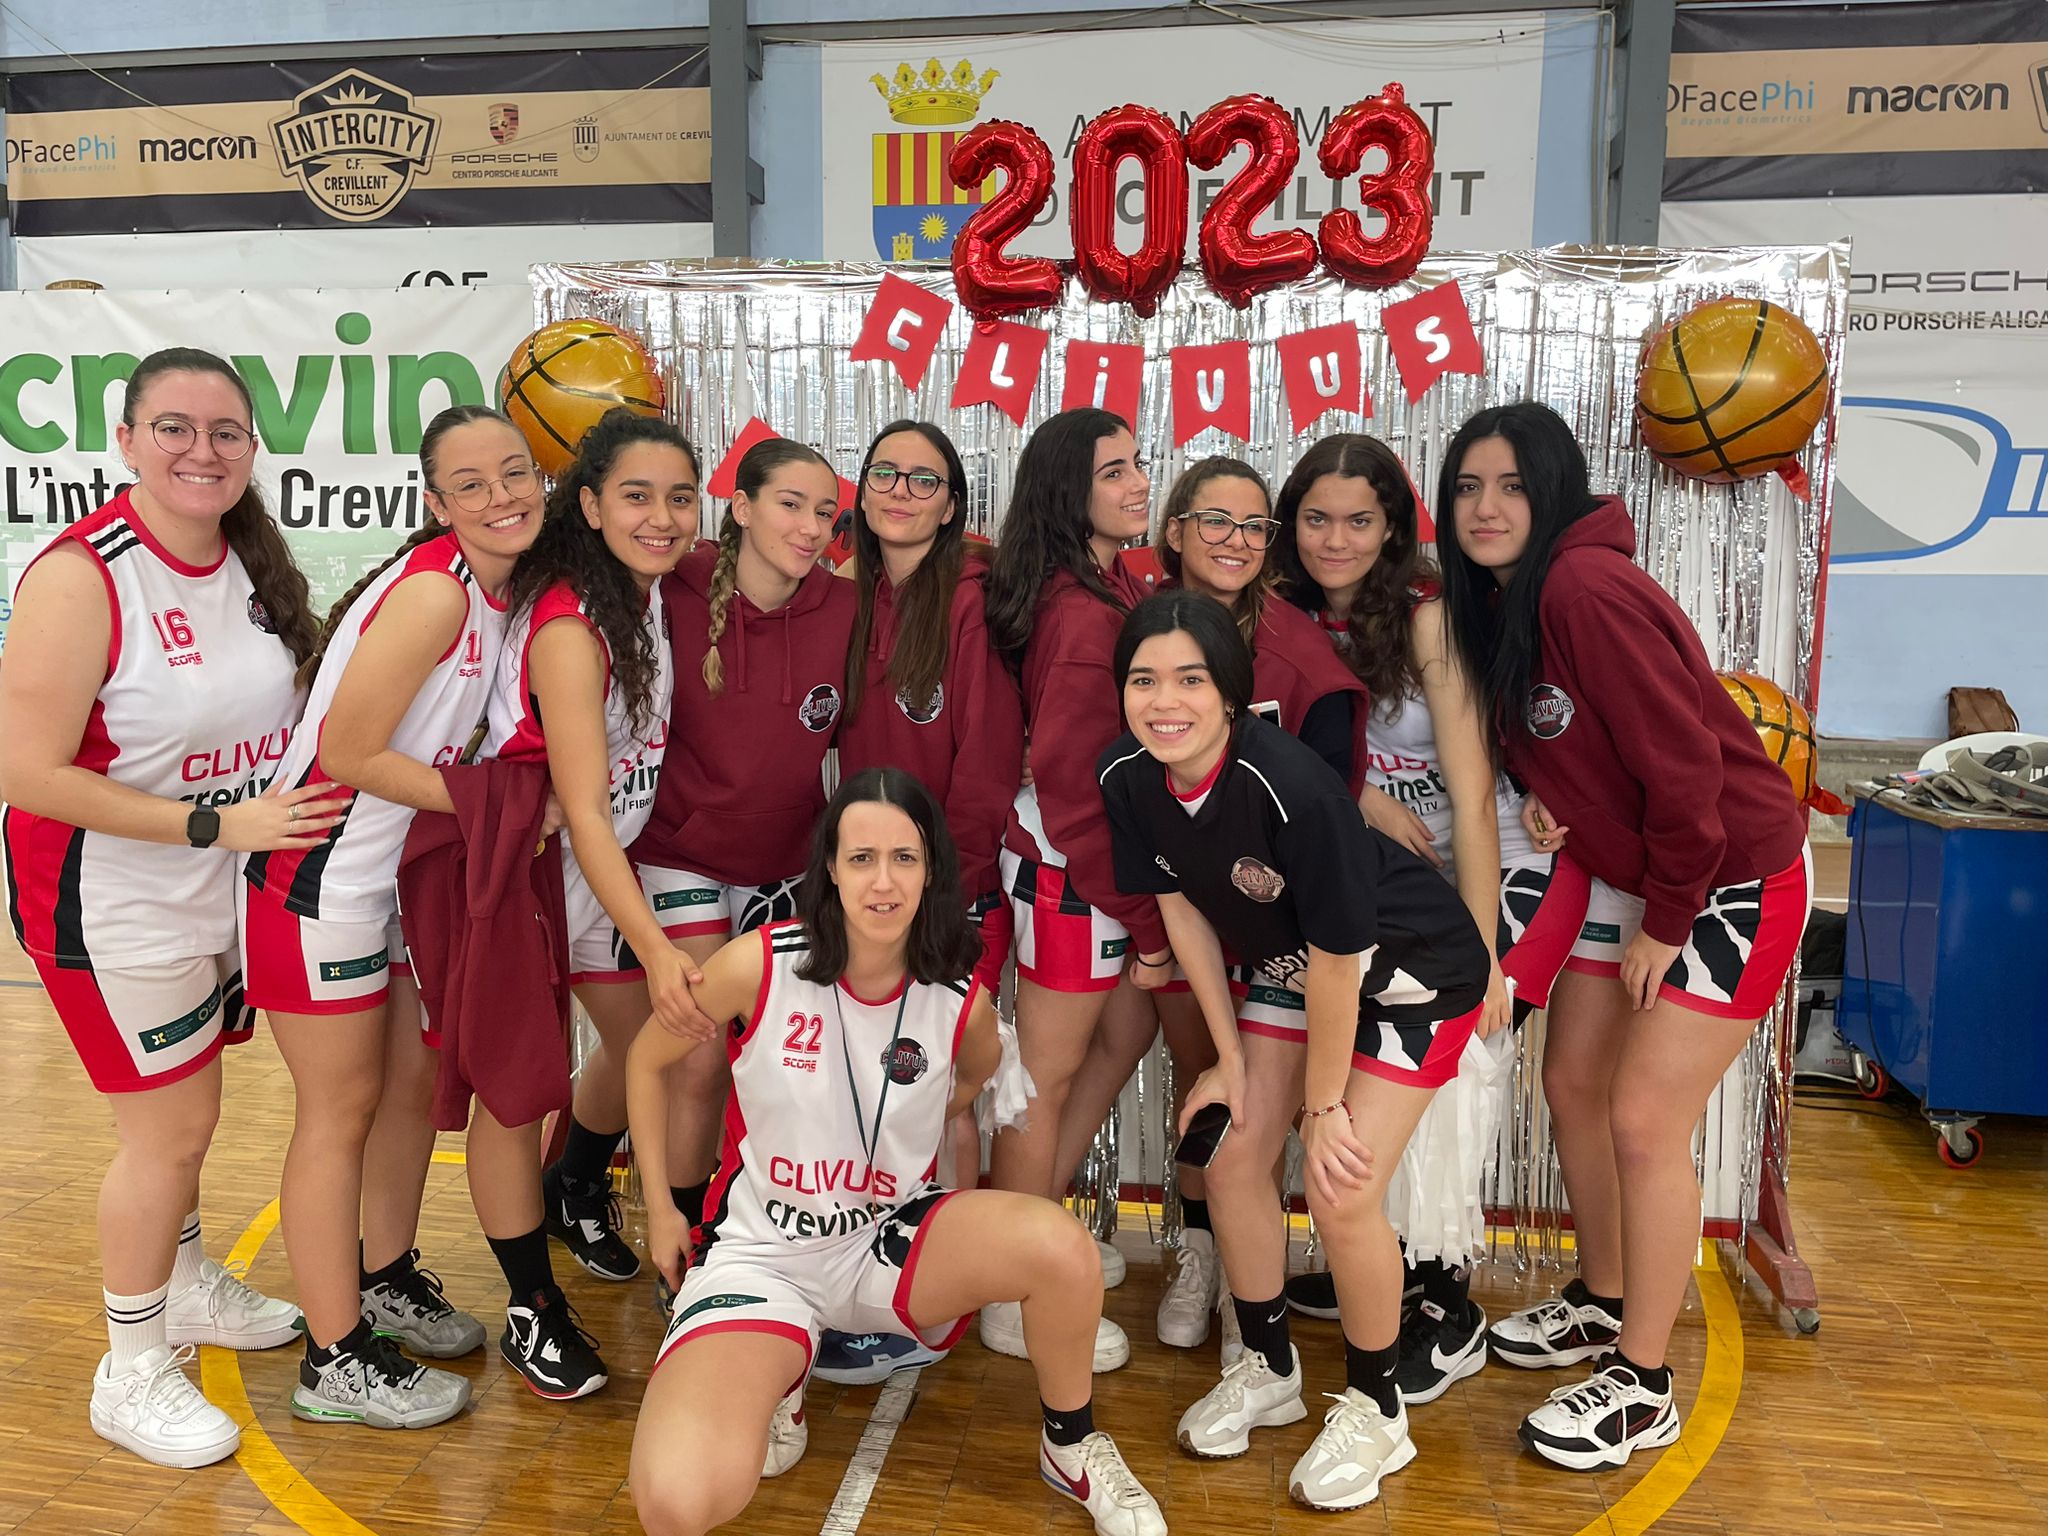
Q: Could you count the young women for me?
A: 11